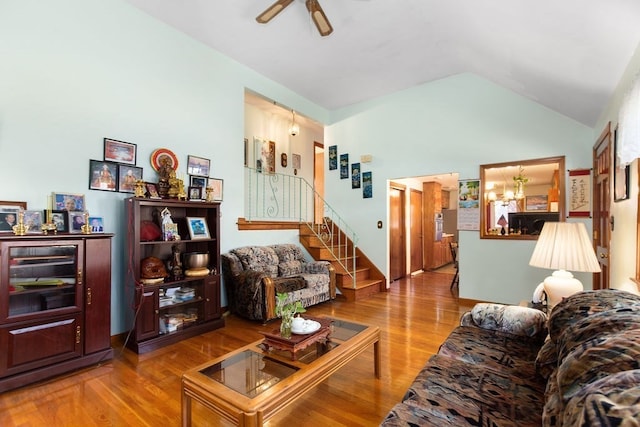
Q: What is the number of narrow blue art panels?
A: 4